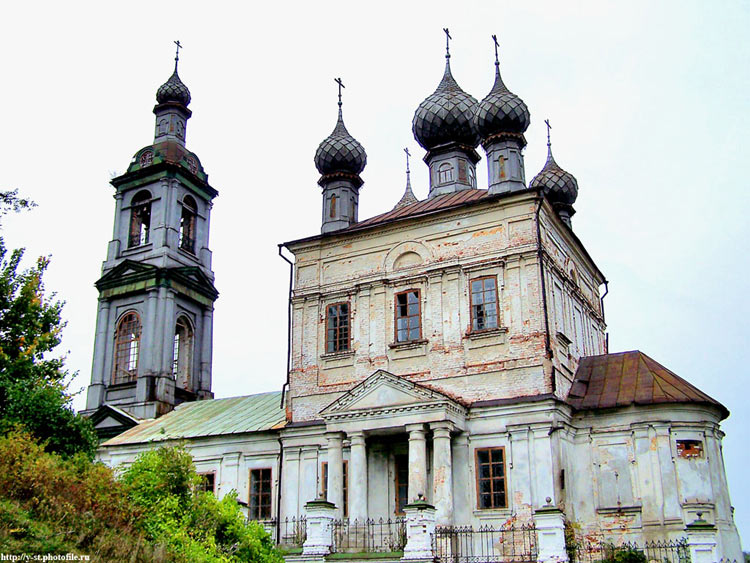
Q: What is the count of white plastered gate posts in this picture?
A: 4